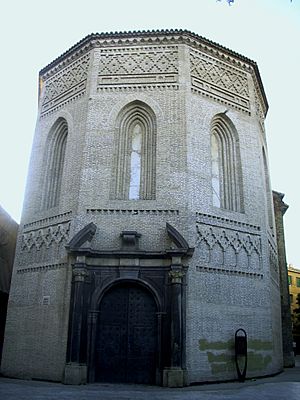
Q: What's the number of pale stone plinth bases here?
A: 2